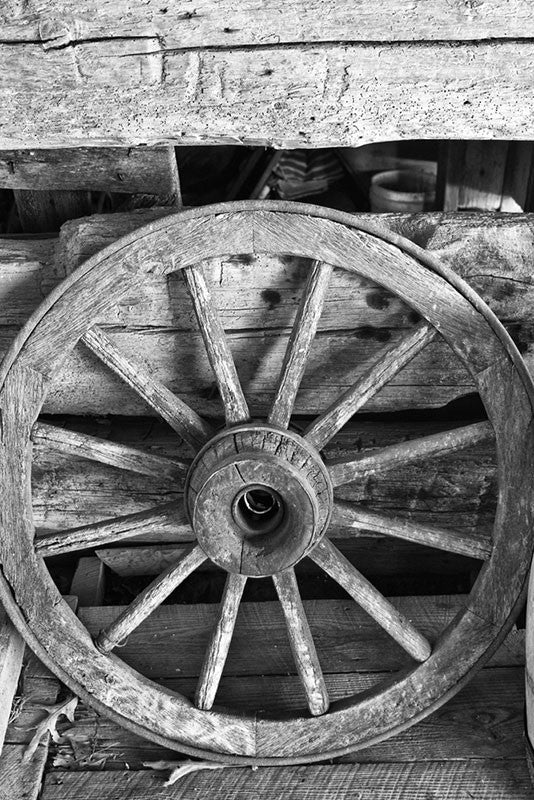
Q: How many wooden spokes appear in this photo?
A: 12